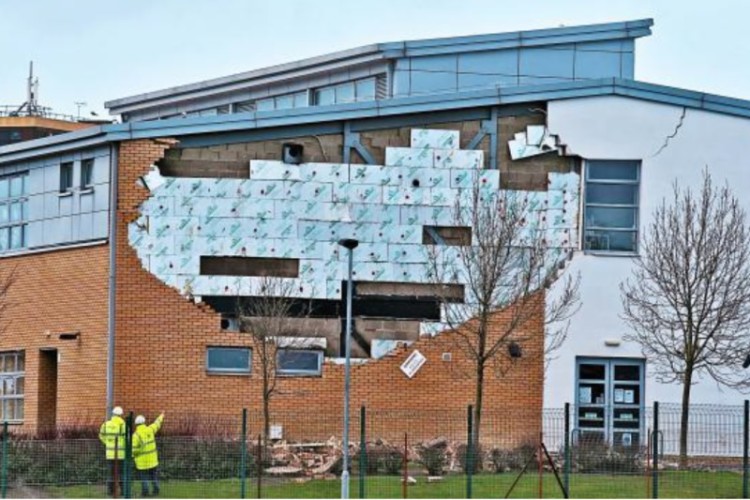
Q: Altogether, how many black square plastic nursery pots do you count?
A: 0